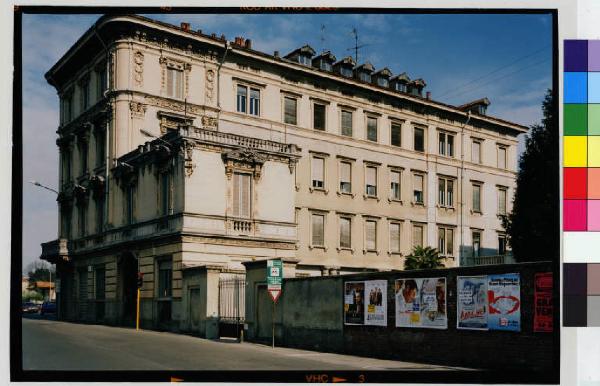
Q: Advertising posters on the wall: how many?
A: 7